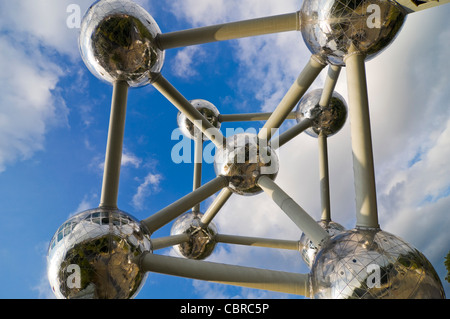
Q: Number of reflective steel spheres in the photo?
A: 9